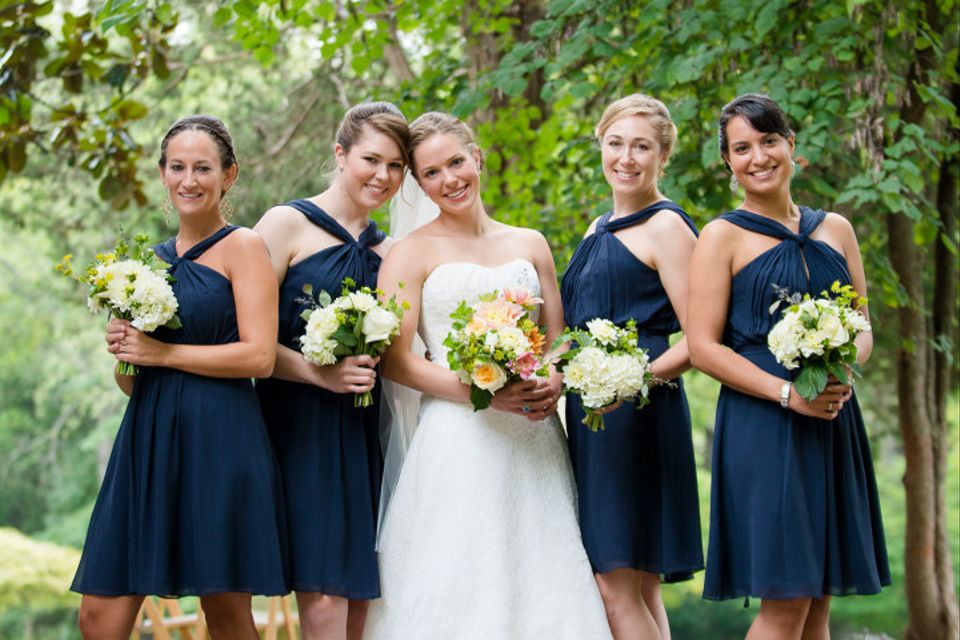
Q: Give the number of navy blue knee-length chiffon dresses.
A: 4